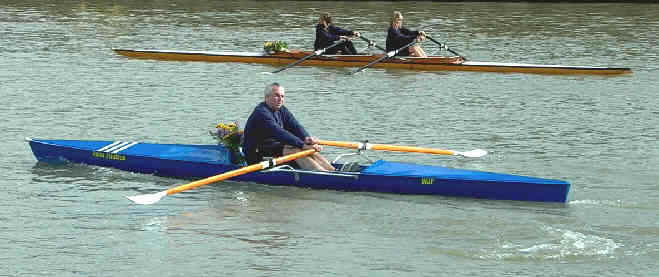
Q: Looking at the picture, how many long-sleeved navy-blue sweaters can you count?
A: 3